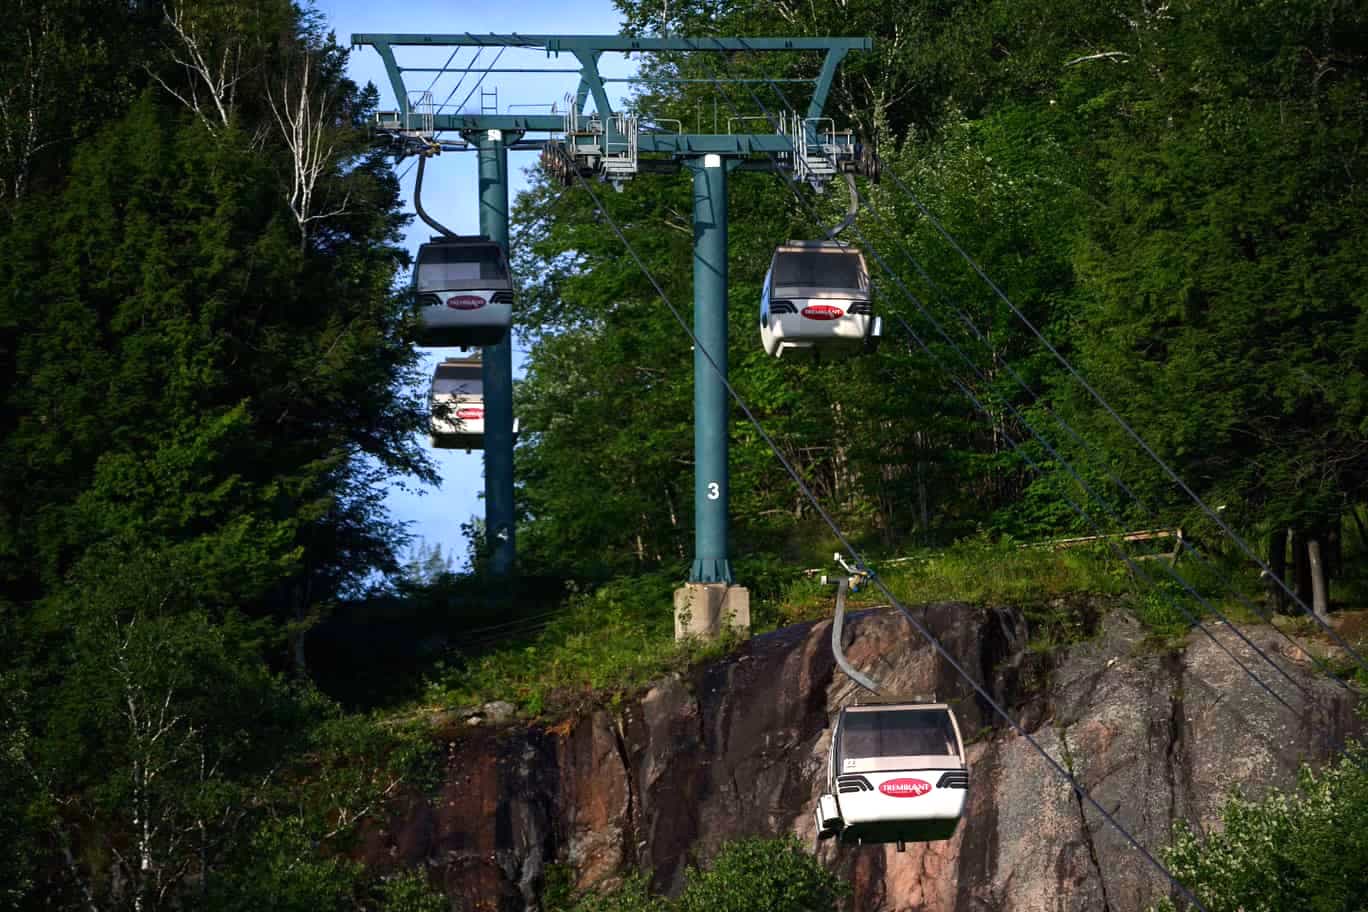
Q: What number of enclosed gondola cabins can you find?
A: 4